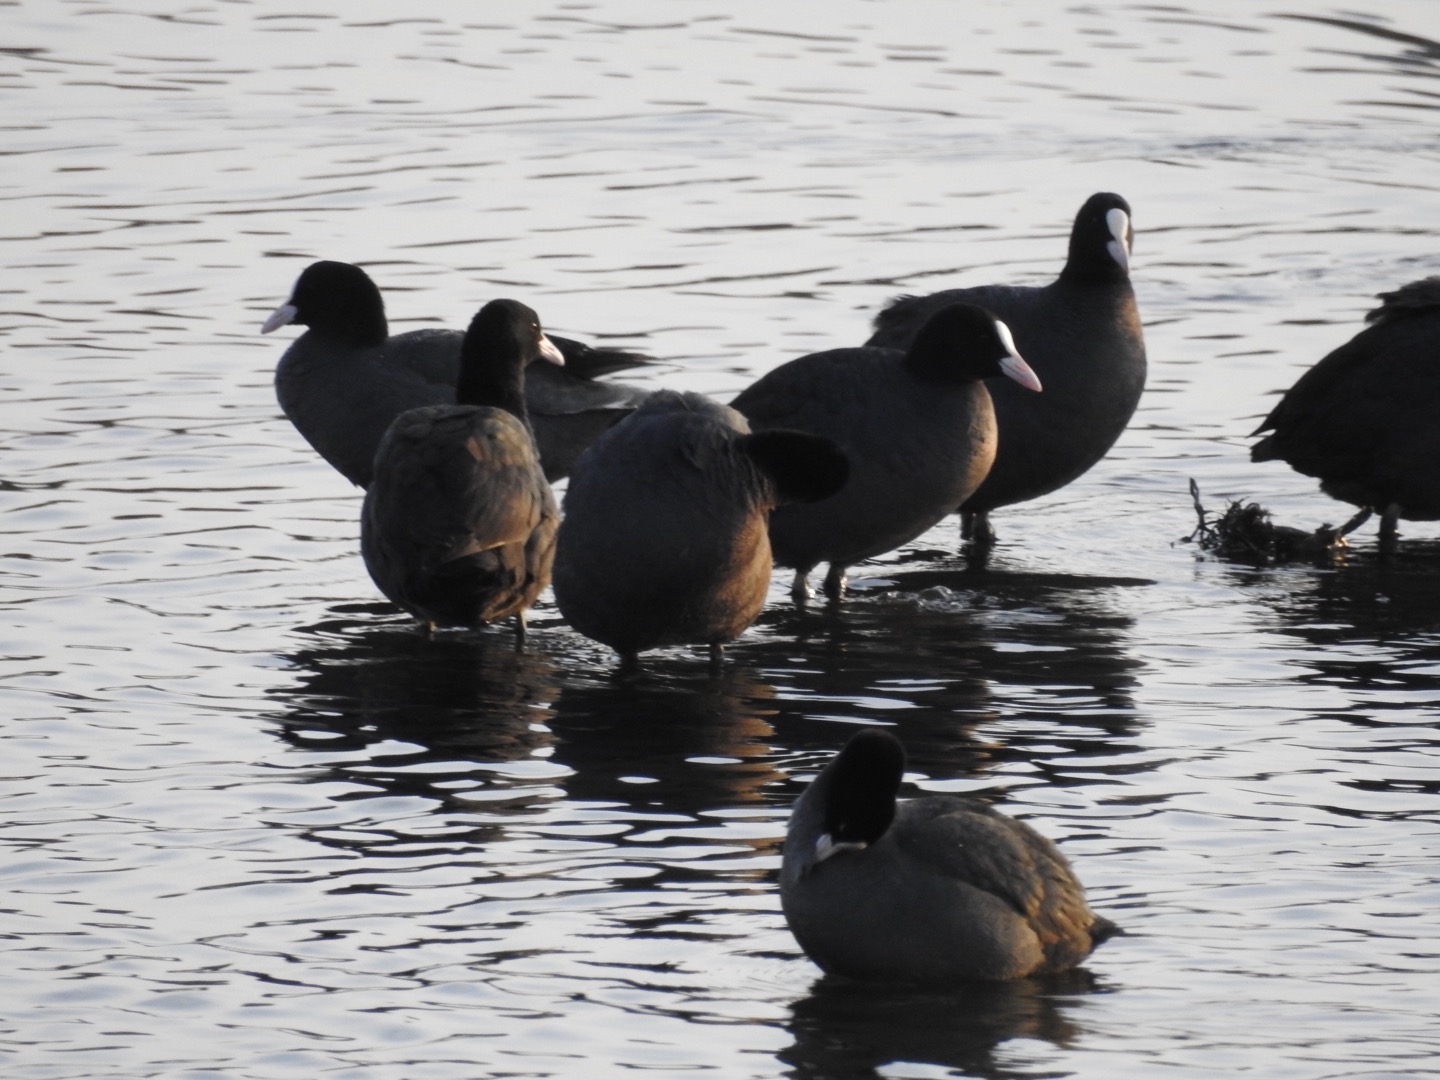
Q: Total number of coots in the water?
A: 7